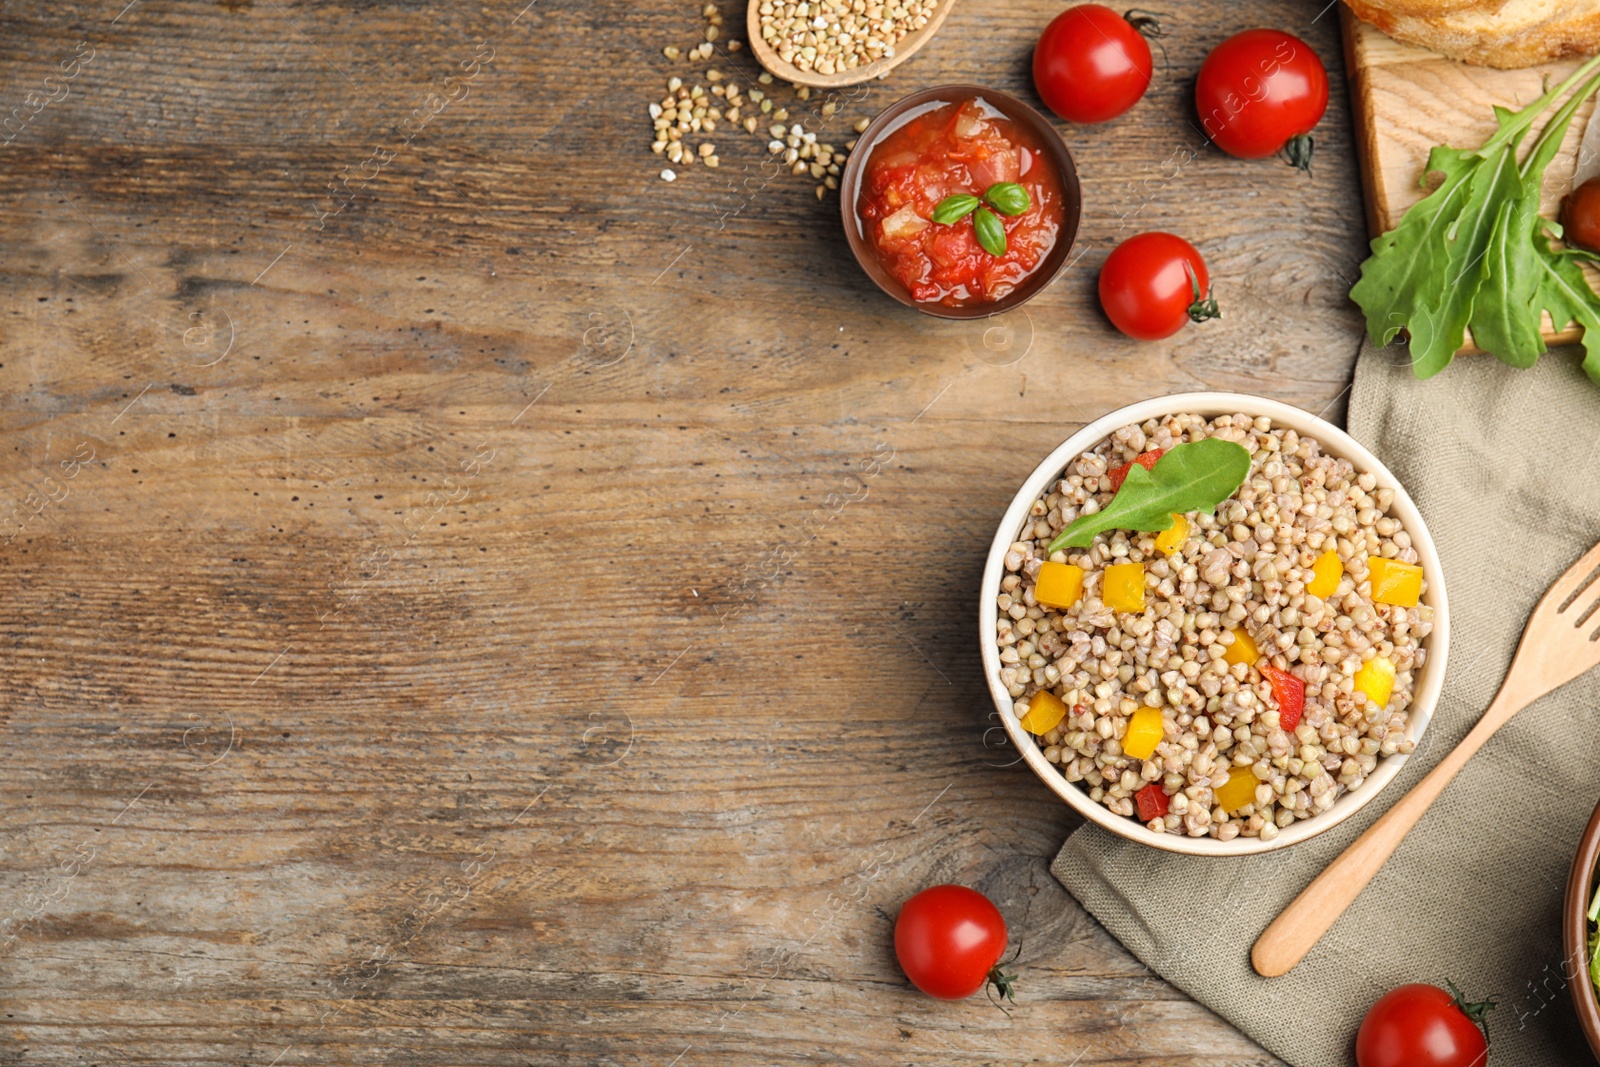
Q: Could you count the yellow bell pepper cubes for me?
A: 10